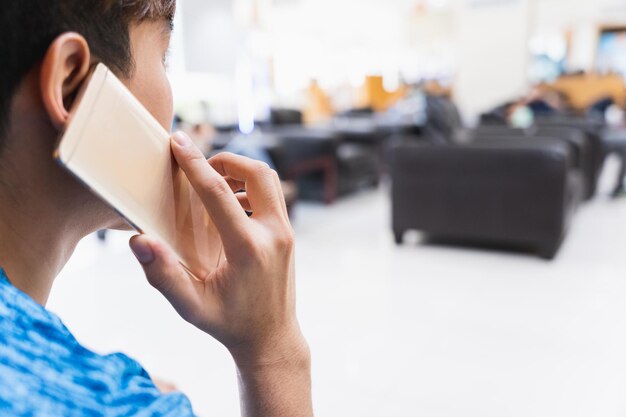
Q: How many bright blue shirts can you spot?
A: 1